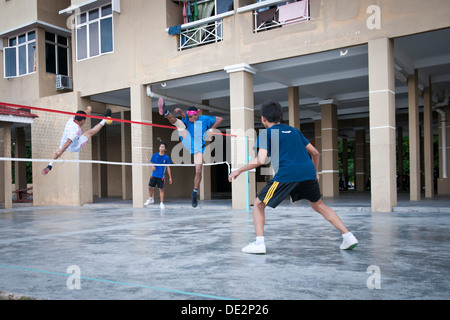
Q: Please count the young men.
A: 4